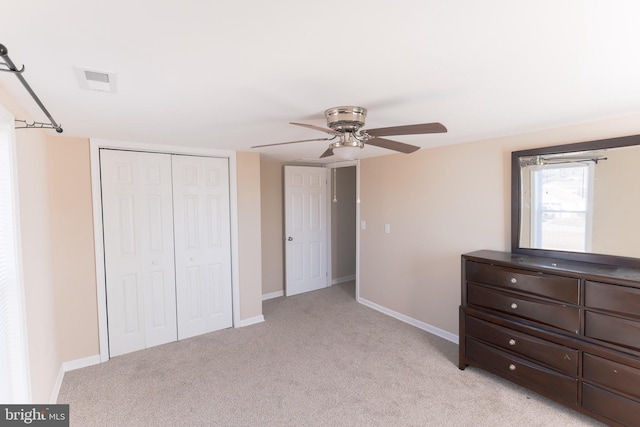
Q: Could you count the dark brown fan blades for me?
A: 5